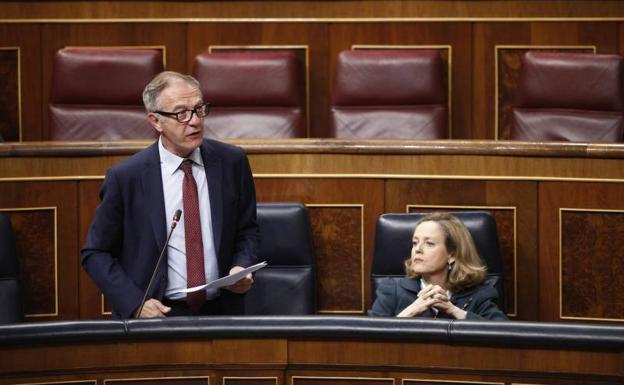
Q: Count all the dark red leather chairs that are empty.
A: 4